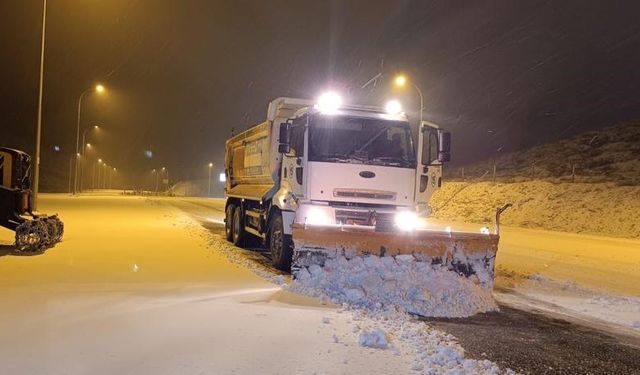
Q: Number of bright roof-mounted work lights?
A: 2